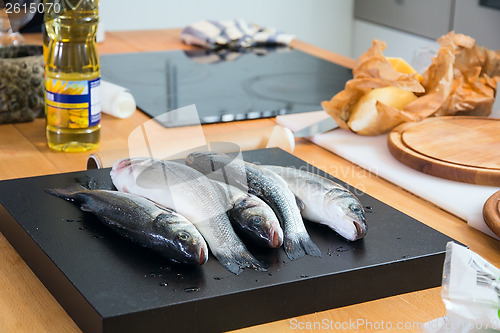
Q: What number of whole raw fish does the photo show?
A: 5